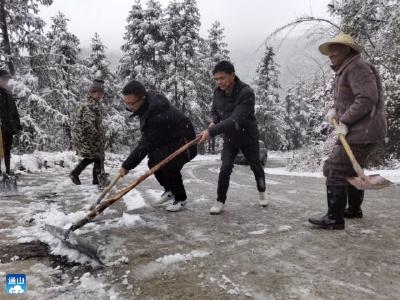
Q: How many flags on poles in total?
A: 0